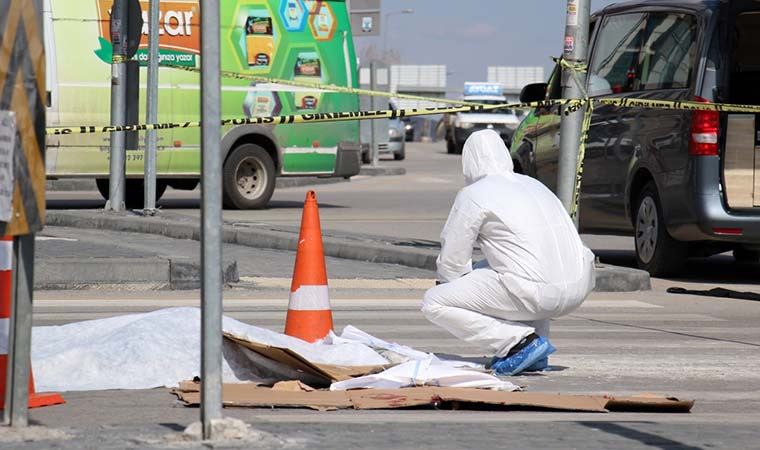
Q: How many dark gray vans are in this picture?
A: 1